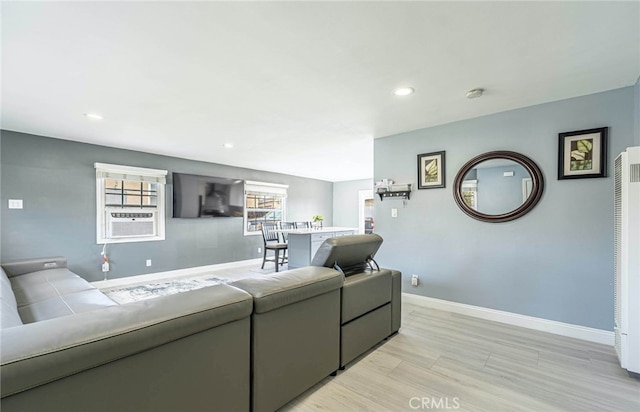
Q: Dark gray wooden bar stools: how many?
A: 4